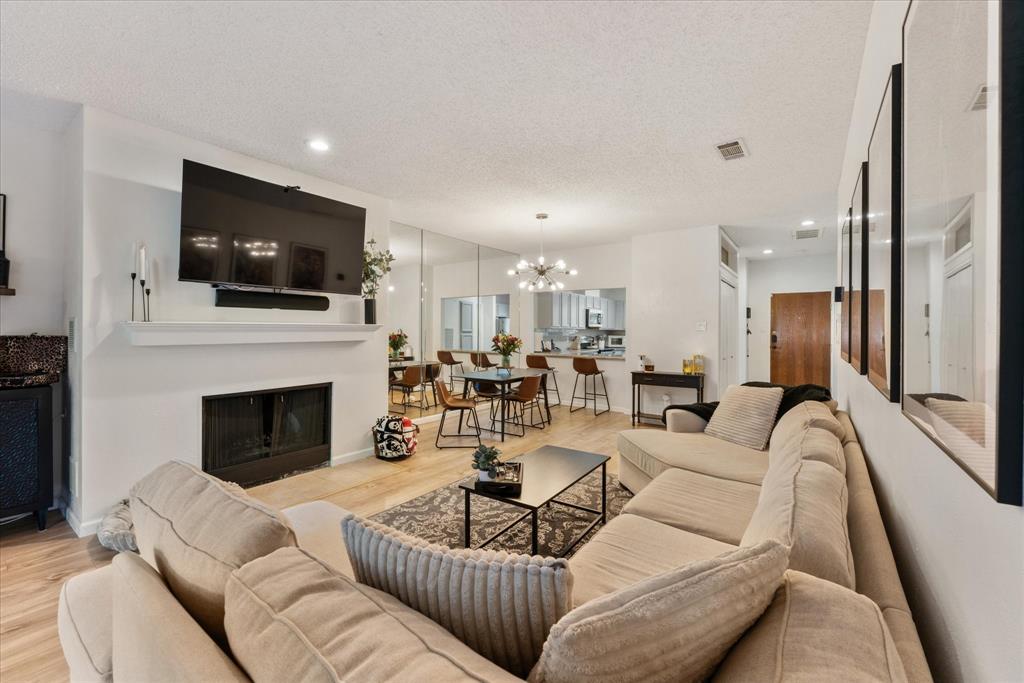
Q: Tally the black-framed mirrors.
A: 4